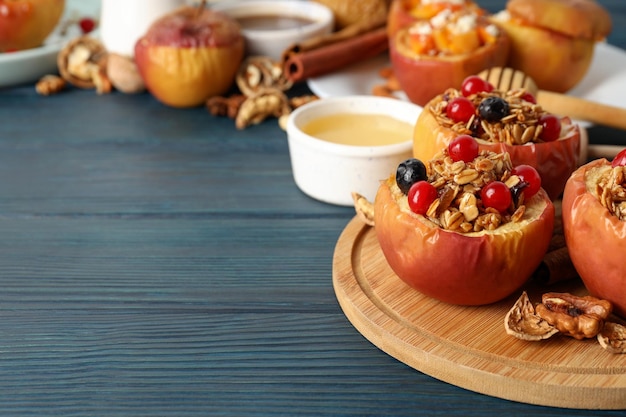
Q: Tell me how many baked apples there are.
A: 8